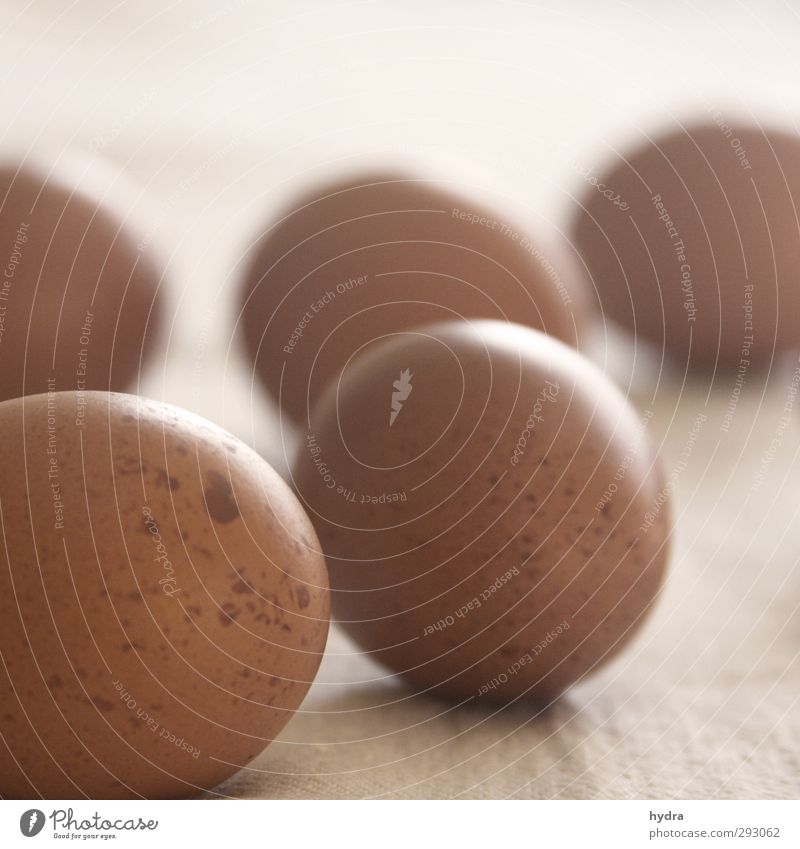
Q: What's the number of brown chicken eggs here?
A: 5